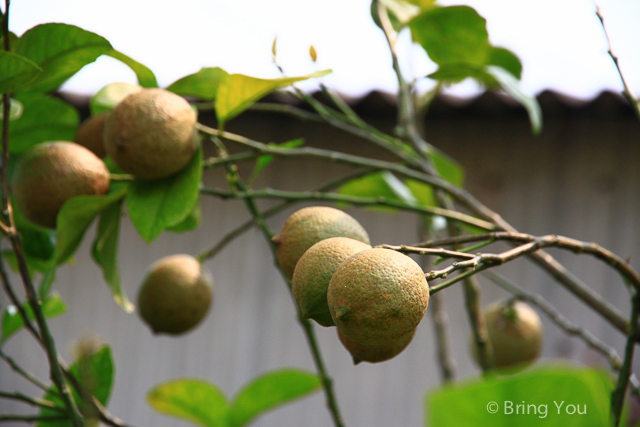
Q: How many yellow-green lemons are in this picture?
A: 9